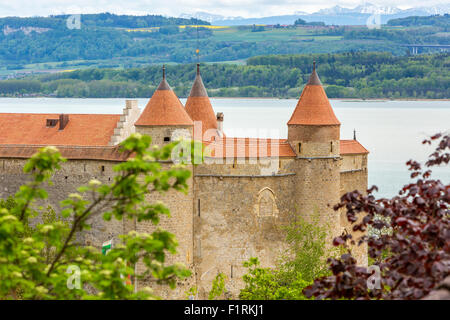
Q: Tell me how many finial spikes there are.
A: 3